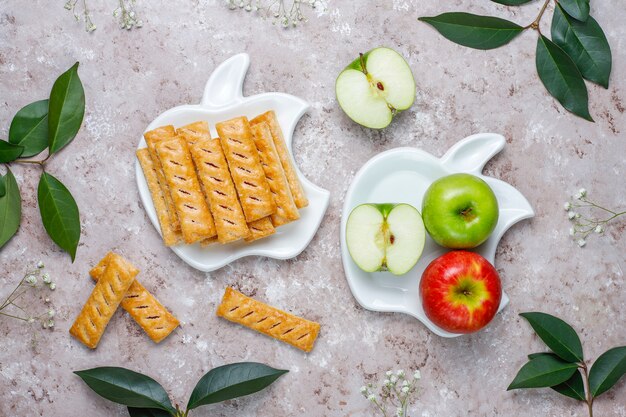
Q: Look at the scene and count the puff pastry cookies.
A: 12